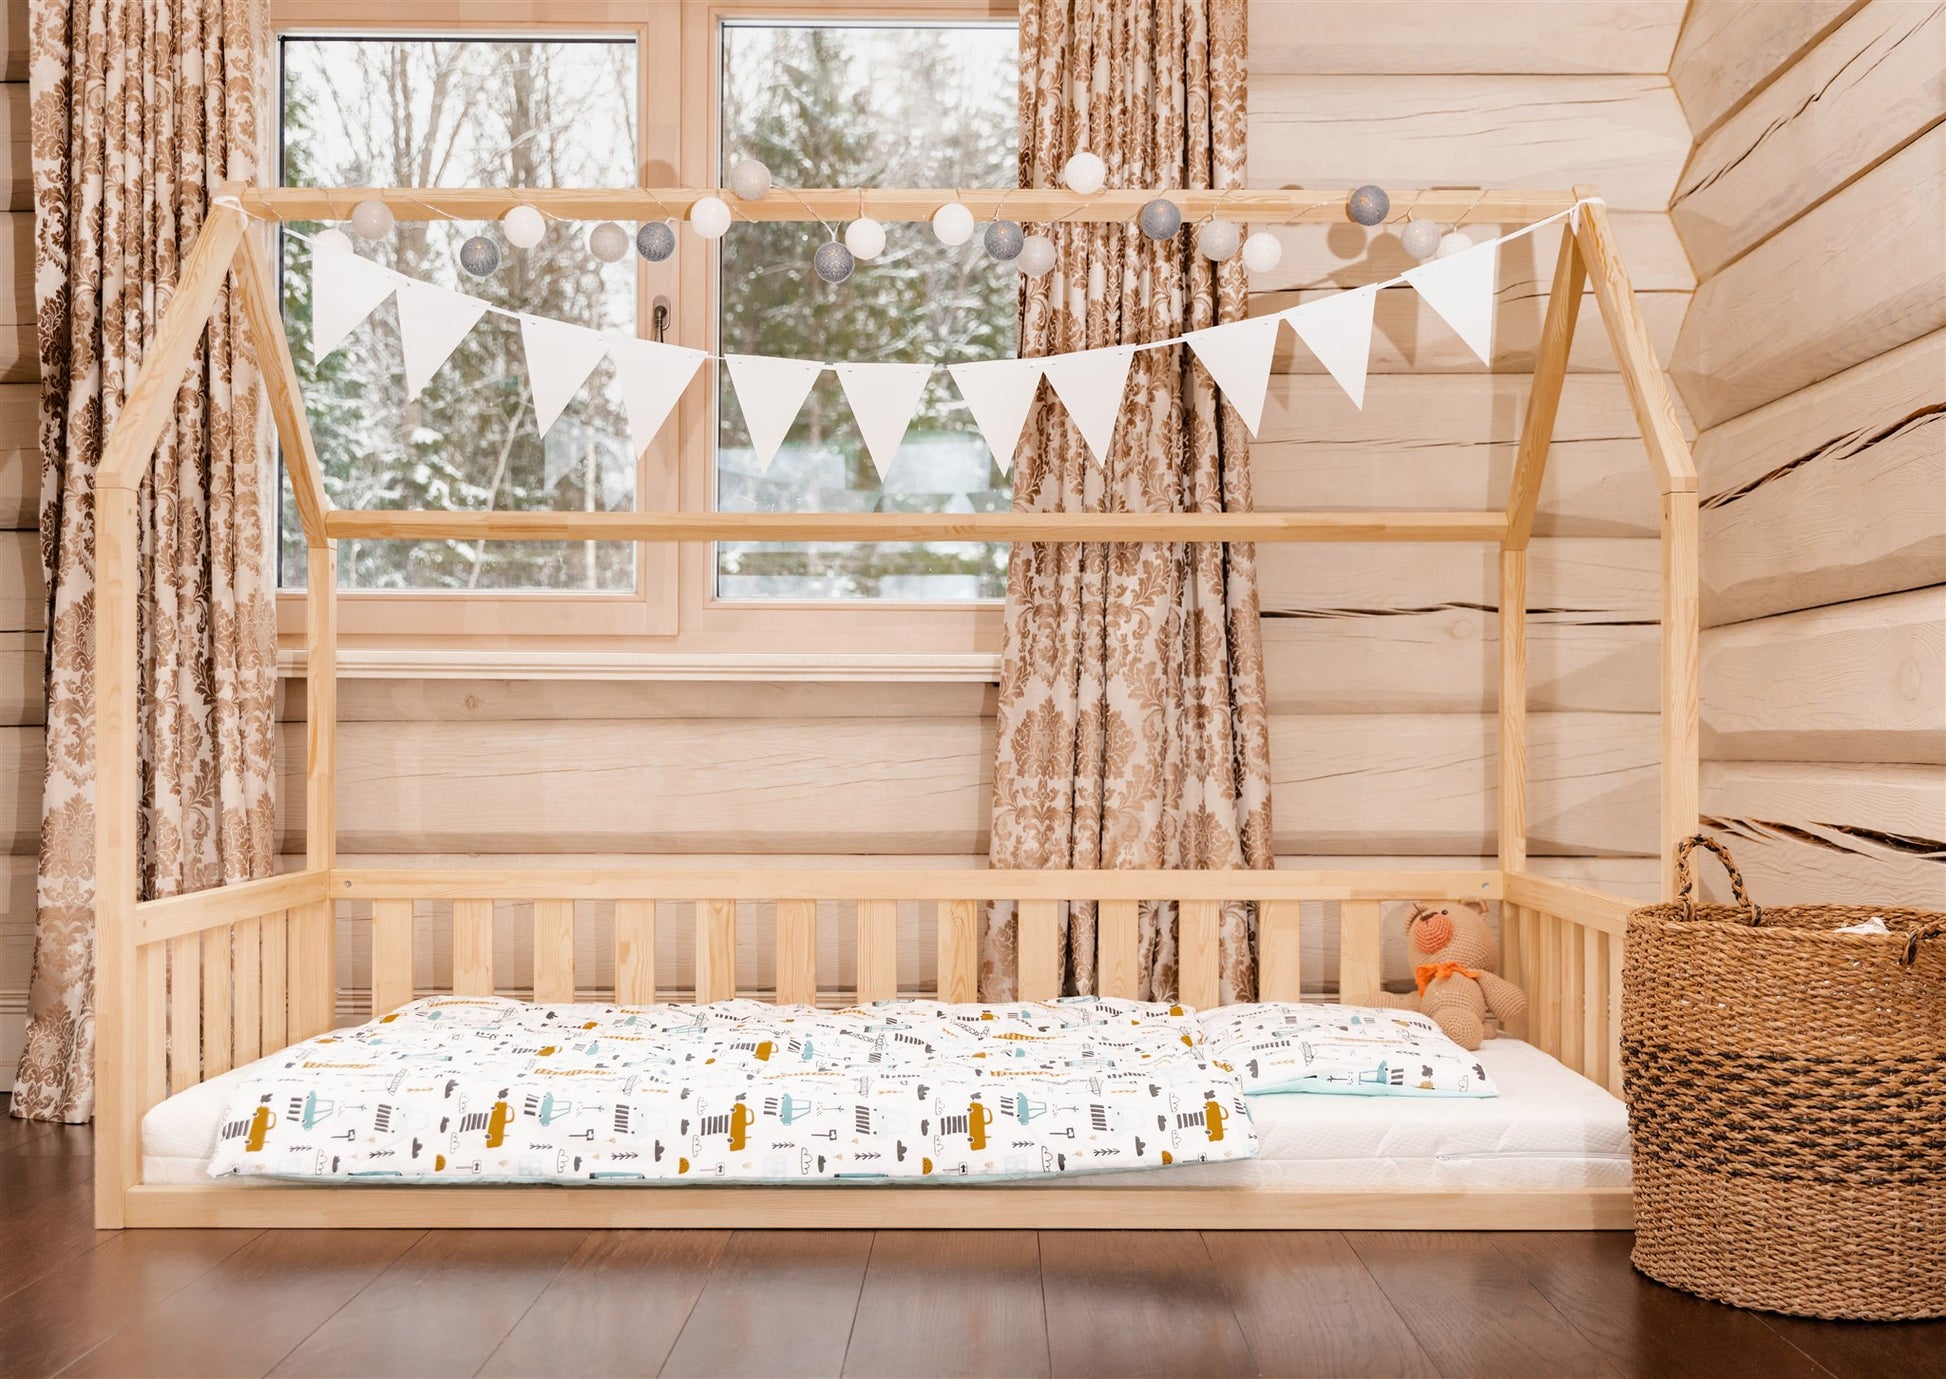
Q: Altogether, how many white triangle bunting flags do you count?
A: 11